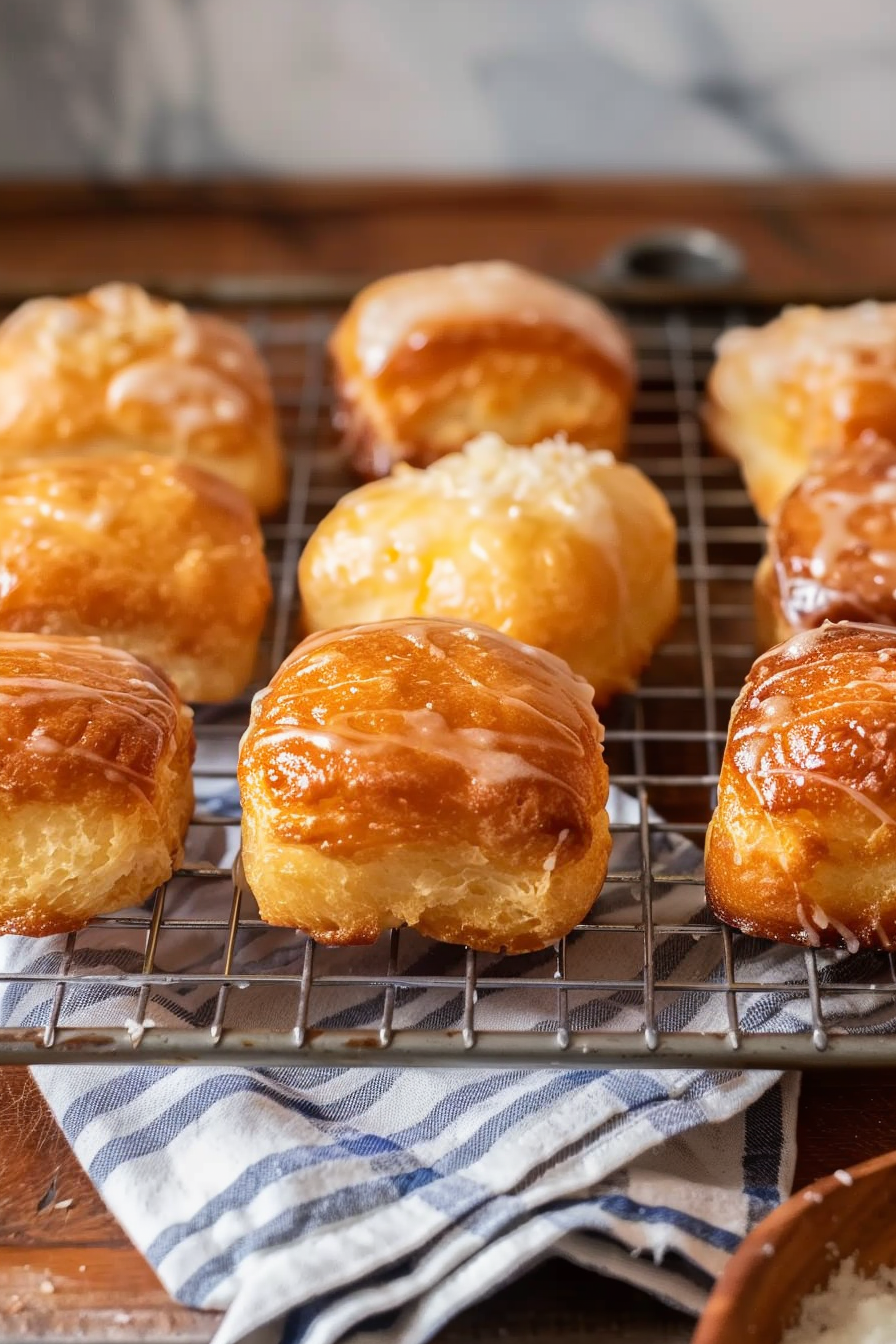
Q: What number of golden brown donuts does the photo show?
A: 9